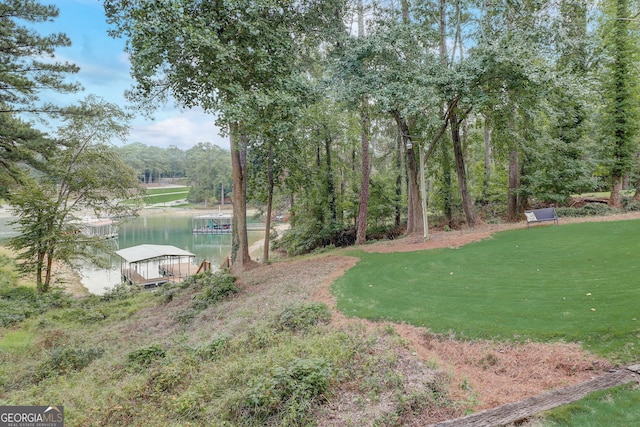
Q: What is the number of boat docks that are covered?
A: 3